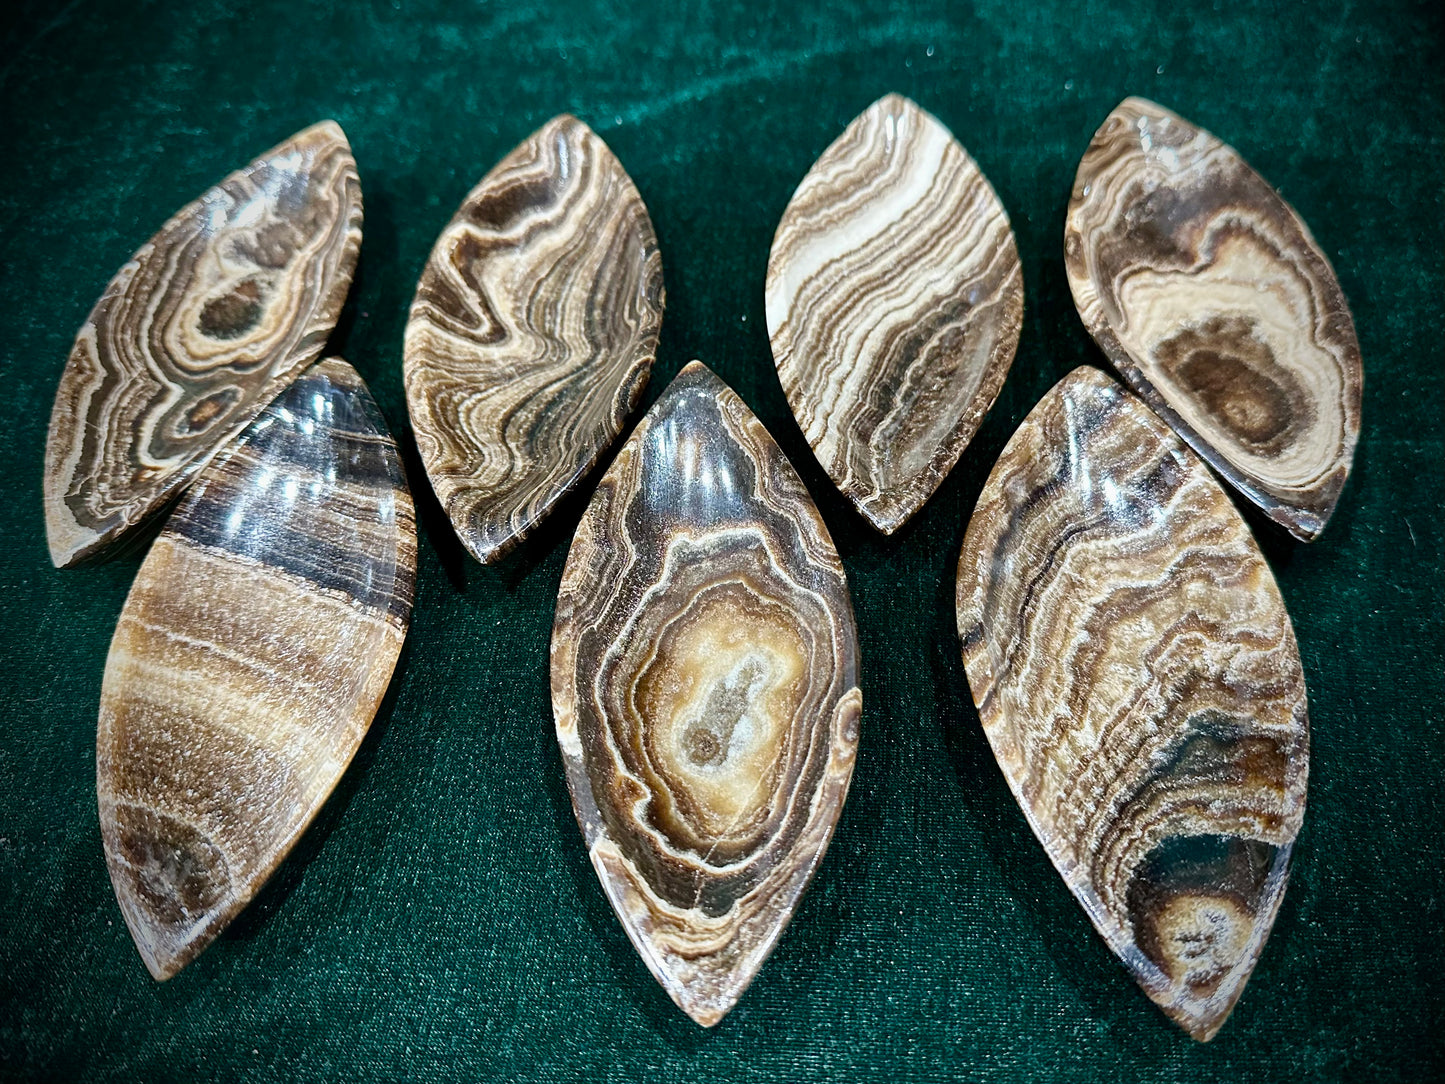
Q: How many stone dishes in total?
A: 7